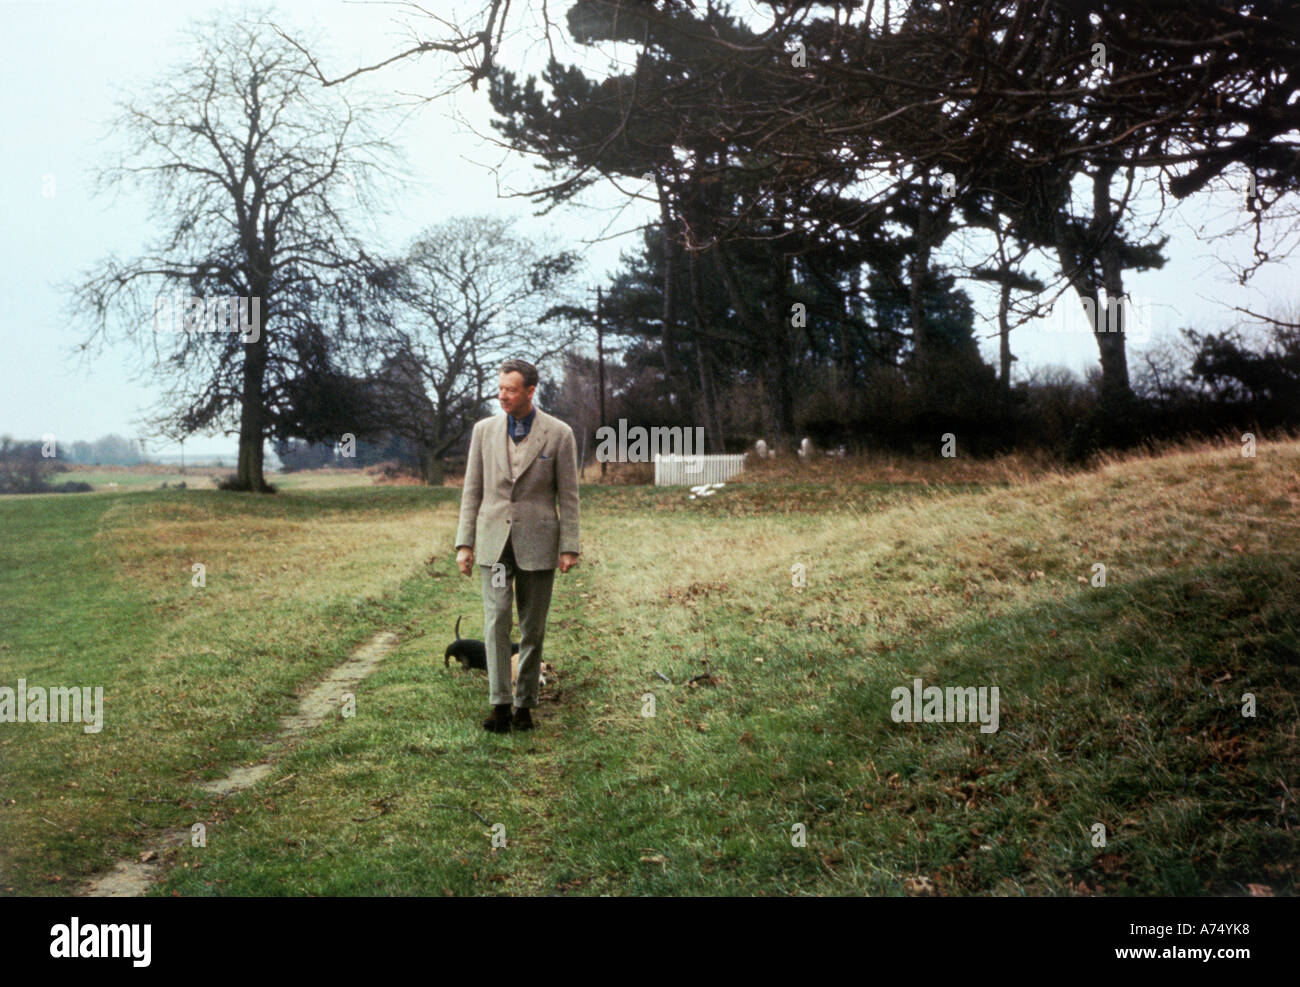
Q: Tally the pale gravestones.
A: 2